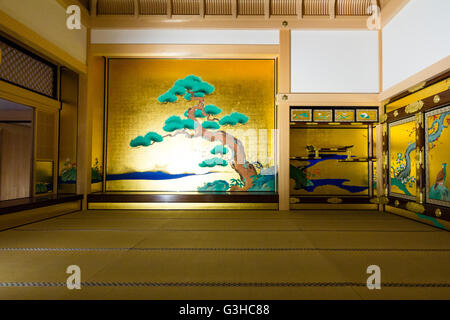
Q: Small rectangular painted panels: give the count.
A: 4